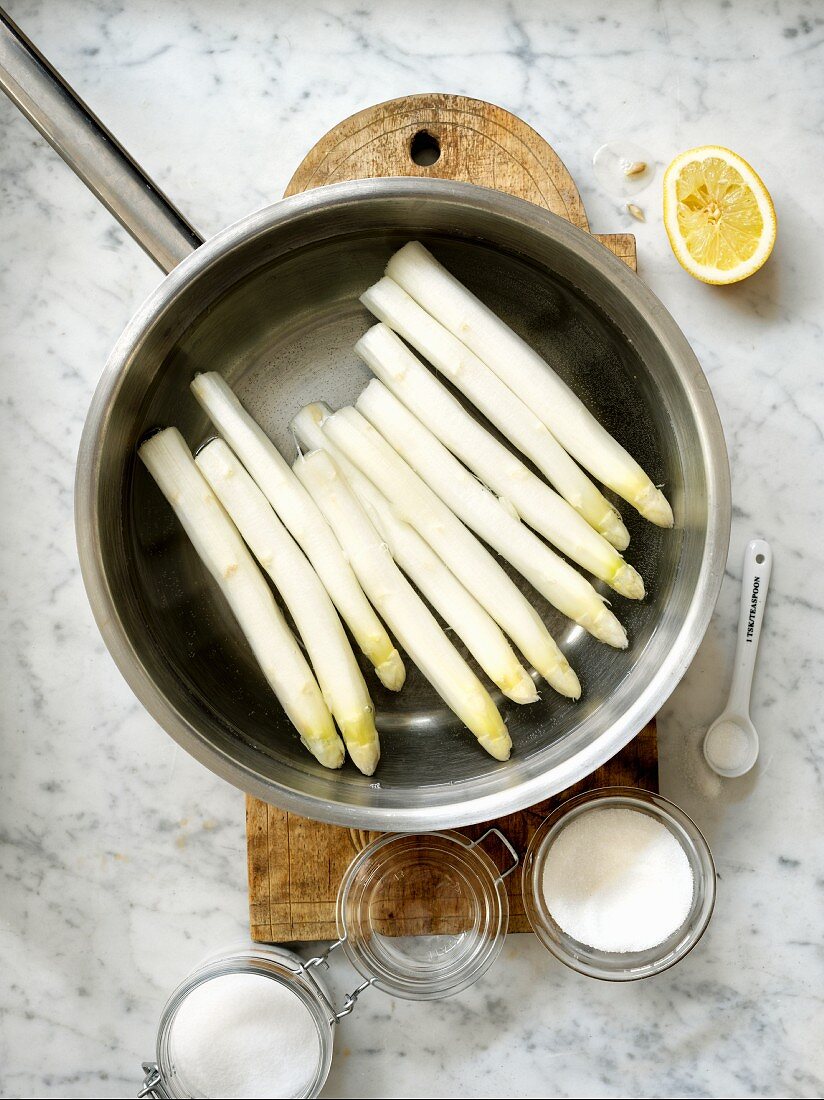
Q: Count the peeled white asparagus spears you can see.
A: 10